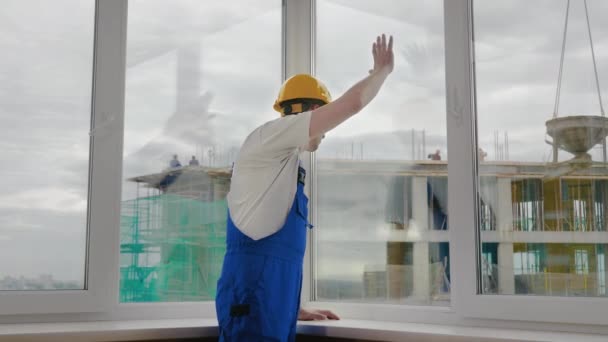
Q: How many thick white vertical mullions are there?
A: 3